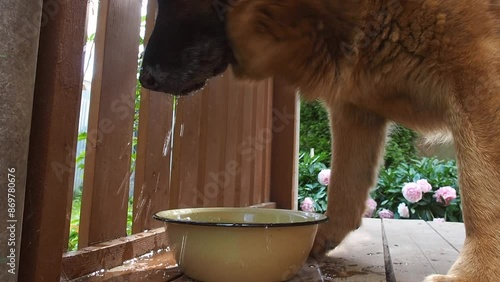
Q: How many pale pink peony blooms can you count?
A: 8